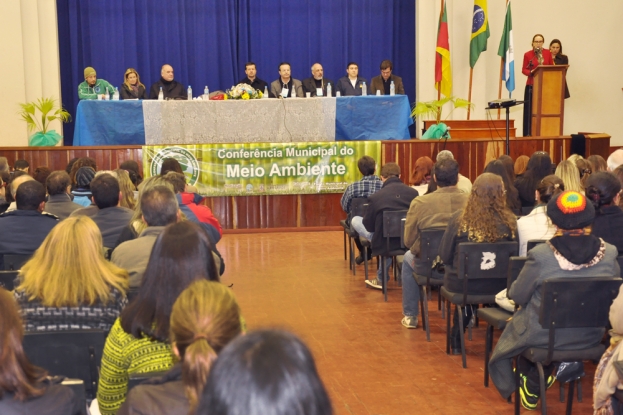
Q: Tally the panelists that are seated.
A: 8